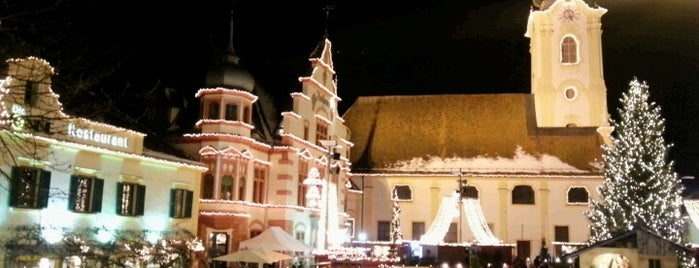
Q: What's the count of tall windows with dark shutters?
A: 4